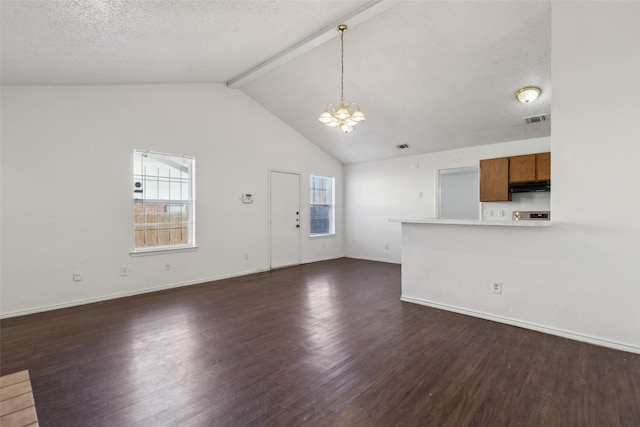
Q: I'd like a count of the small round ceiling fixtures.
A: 1